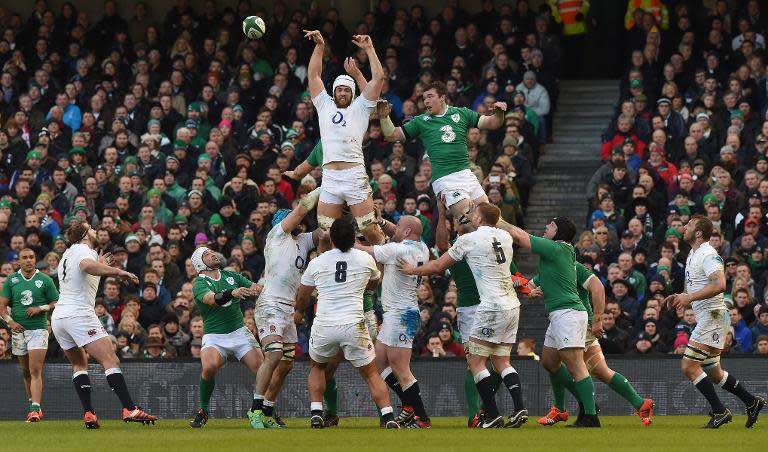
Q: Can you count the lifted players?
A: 2